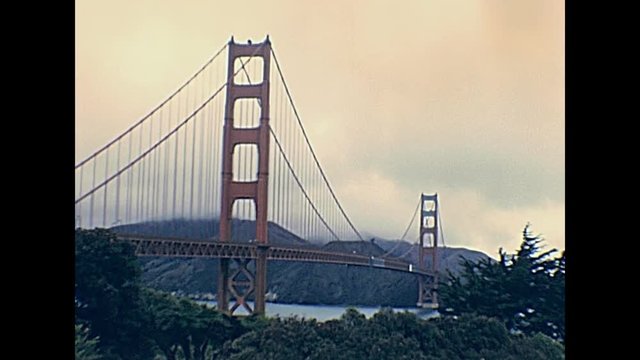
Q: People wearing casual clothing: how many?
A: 0